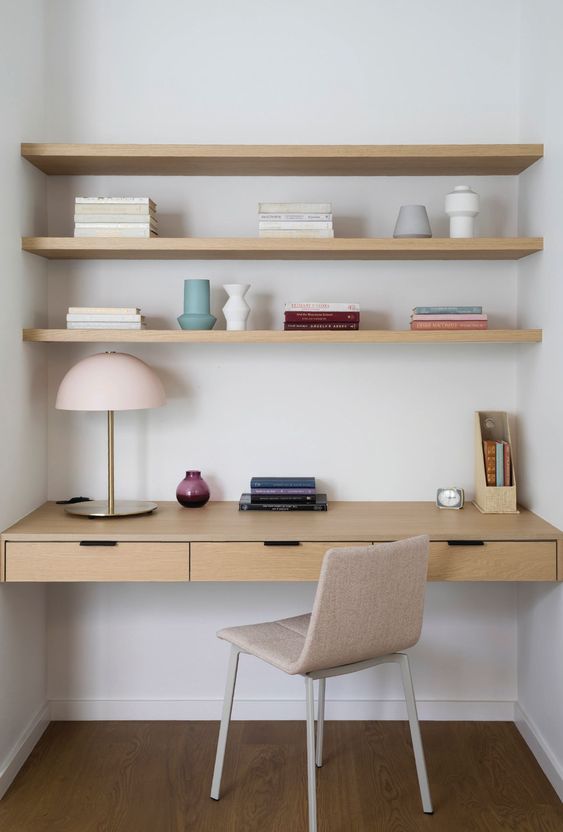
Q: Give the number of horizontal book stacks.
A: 6